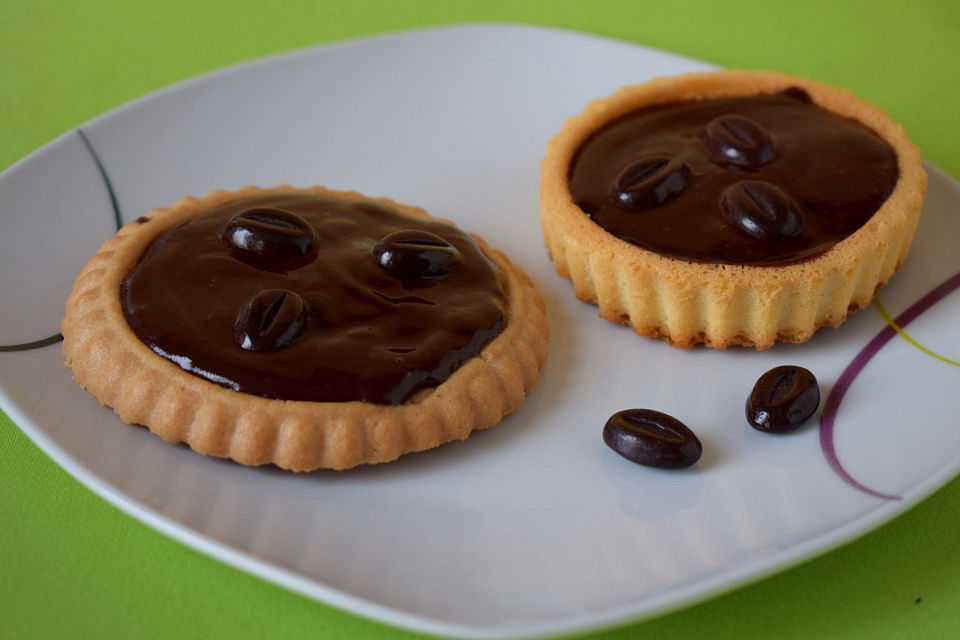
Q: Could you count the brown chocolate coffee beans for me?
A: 8